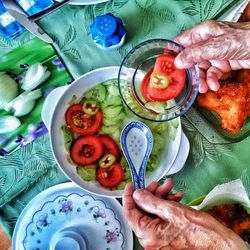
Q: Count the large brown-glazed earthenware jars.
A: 0